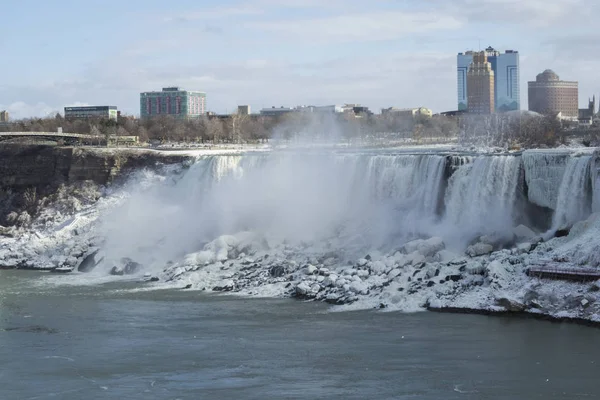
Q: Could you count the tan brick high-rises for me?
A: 2